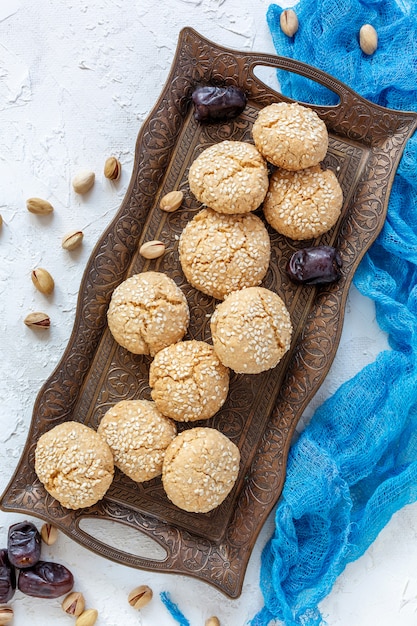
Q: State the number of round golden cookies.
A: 10